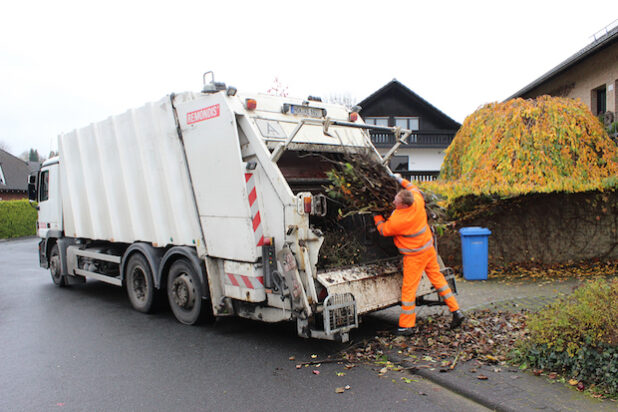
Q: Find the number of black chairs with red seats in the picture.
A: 0